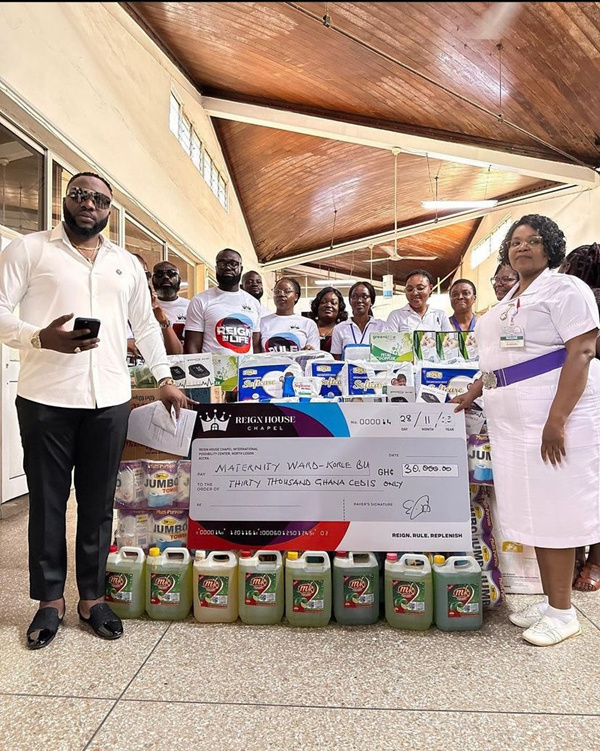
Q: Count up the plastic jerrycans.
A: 8